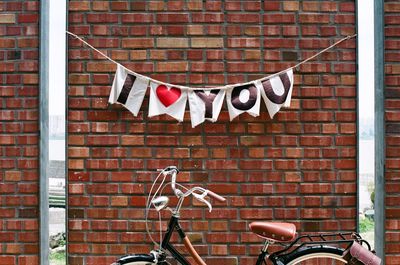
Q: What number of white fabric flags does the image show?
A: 5